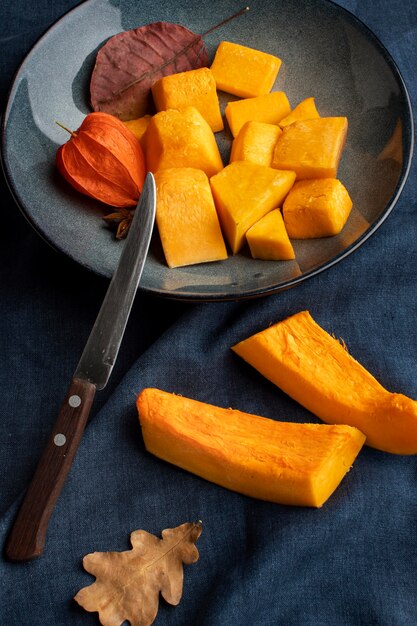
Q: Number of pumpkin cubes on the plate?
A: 12